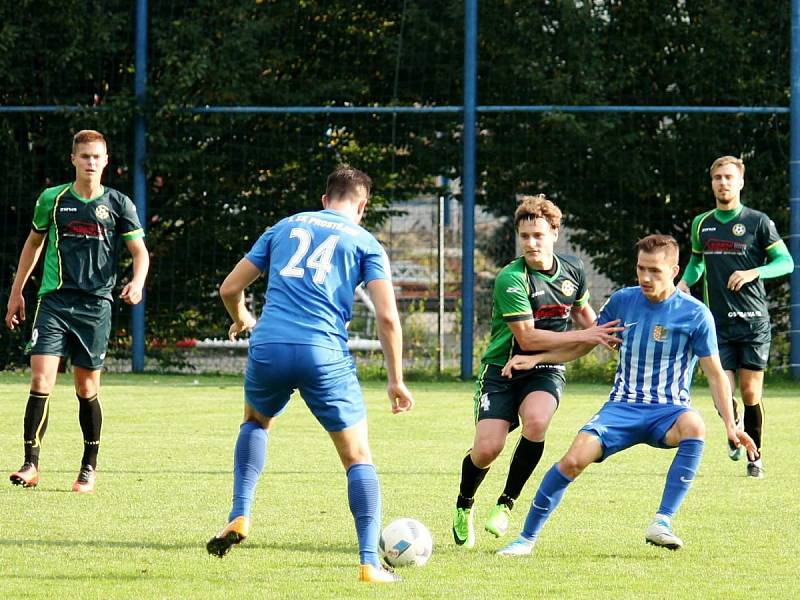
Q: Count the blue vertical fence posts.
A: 3